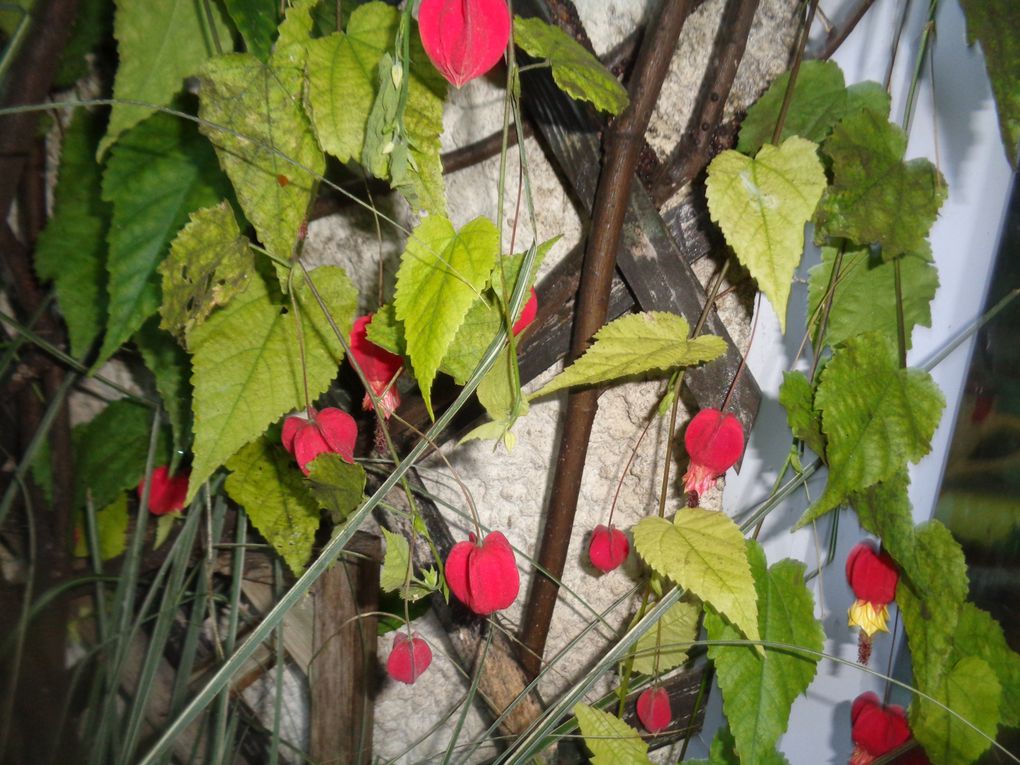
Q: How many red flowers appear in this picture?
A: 12